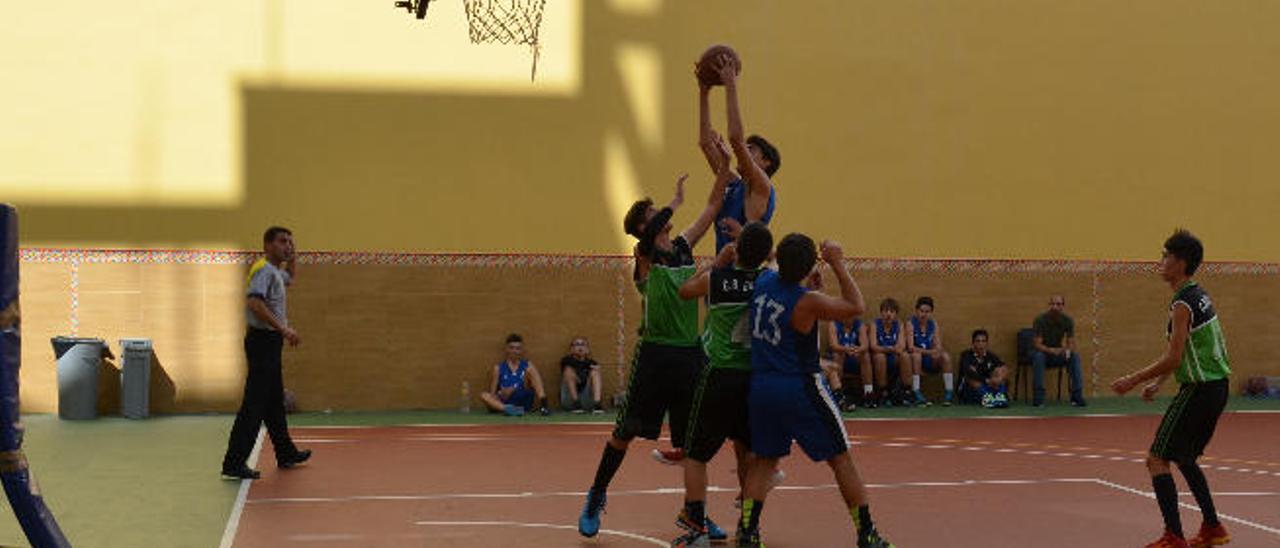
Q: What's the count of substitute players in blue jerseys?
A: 4